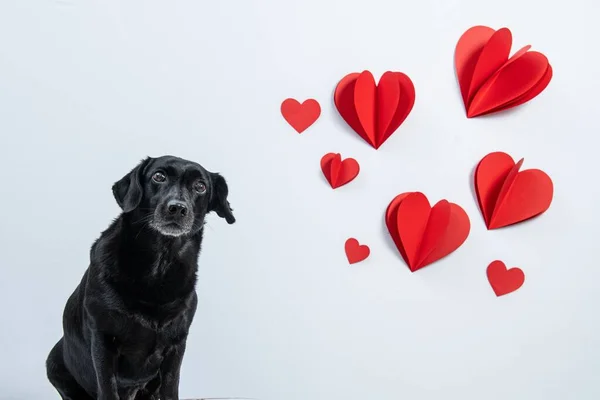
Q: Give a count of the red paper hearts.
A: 8